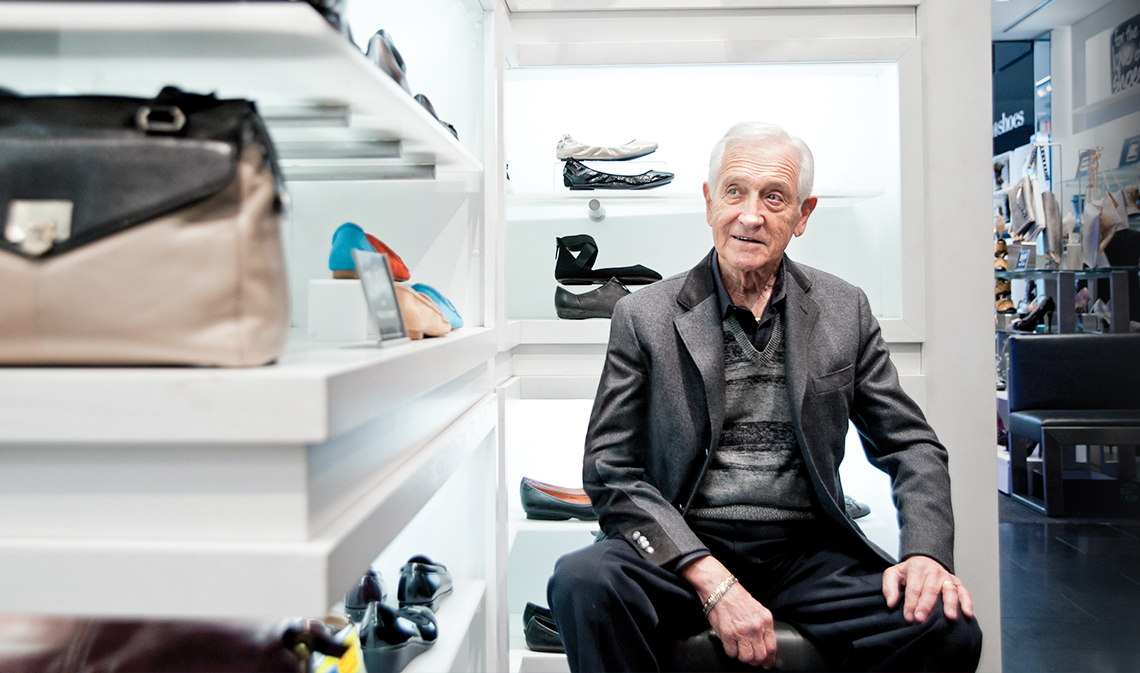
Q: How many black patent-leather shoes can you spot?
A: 4